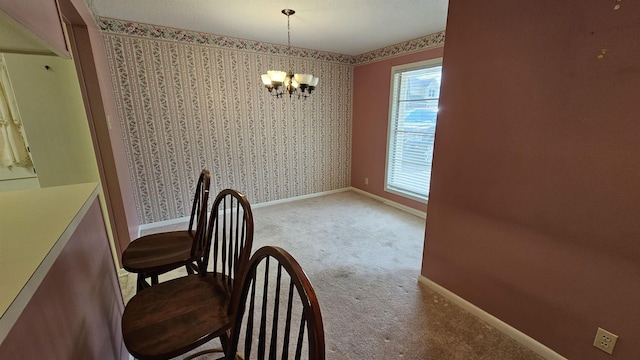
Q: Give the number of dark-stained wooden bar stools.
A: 3